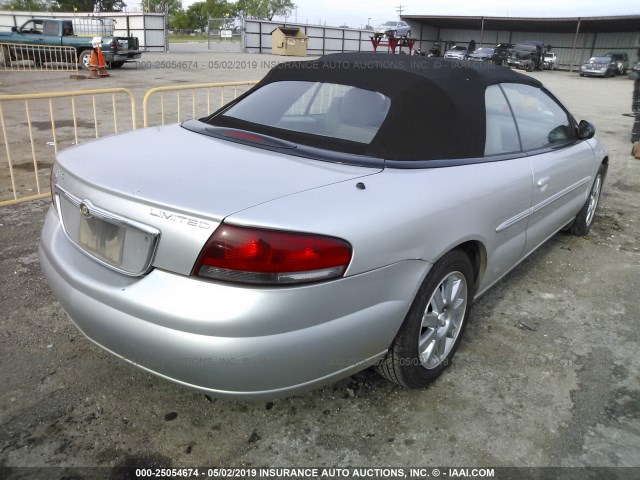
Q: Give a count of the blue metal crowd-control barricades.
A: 0